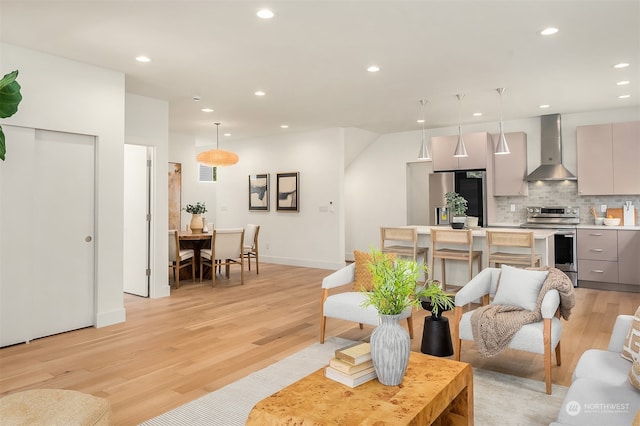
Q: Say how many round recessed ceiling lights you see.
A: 14